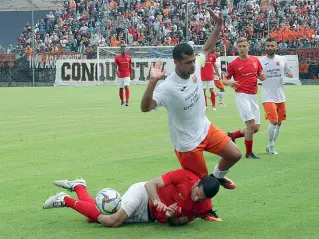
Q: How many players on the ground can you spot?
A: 1